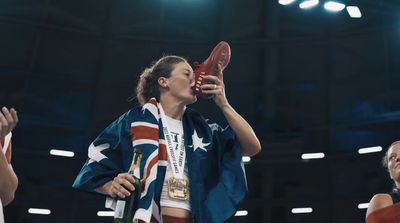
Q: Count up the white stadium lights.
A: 13